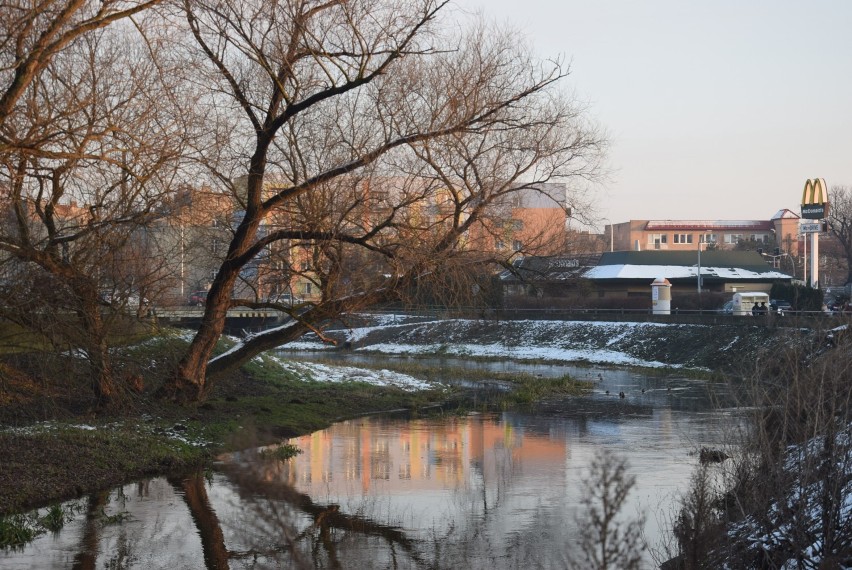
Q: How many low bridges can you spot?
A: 1